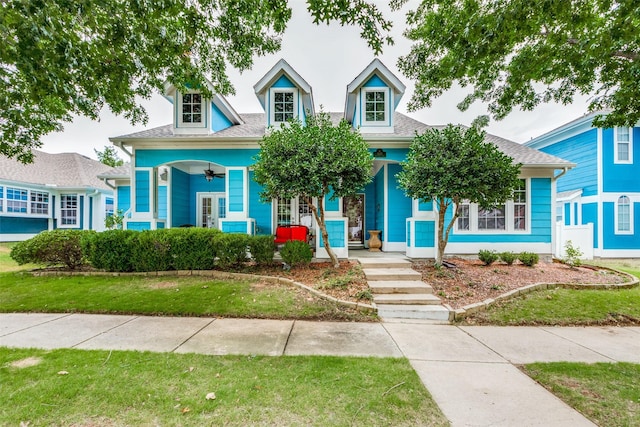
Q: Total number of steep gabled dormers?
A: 3